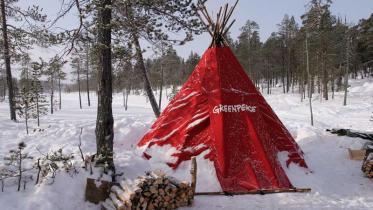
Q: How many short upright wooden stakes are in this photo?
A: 1